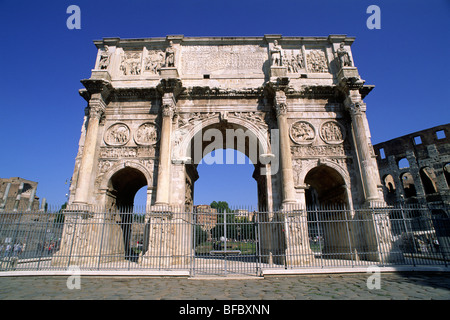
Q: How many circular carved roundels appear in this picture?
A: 4